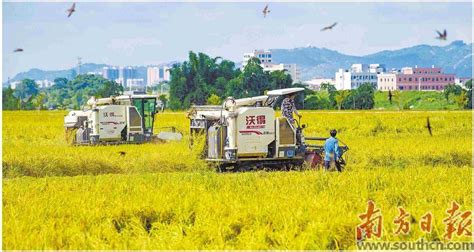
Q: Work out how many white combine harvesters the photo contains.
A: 2